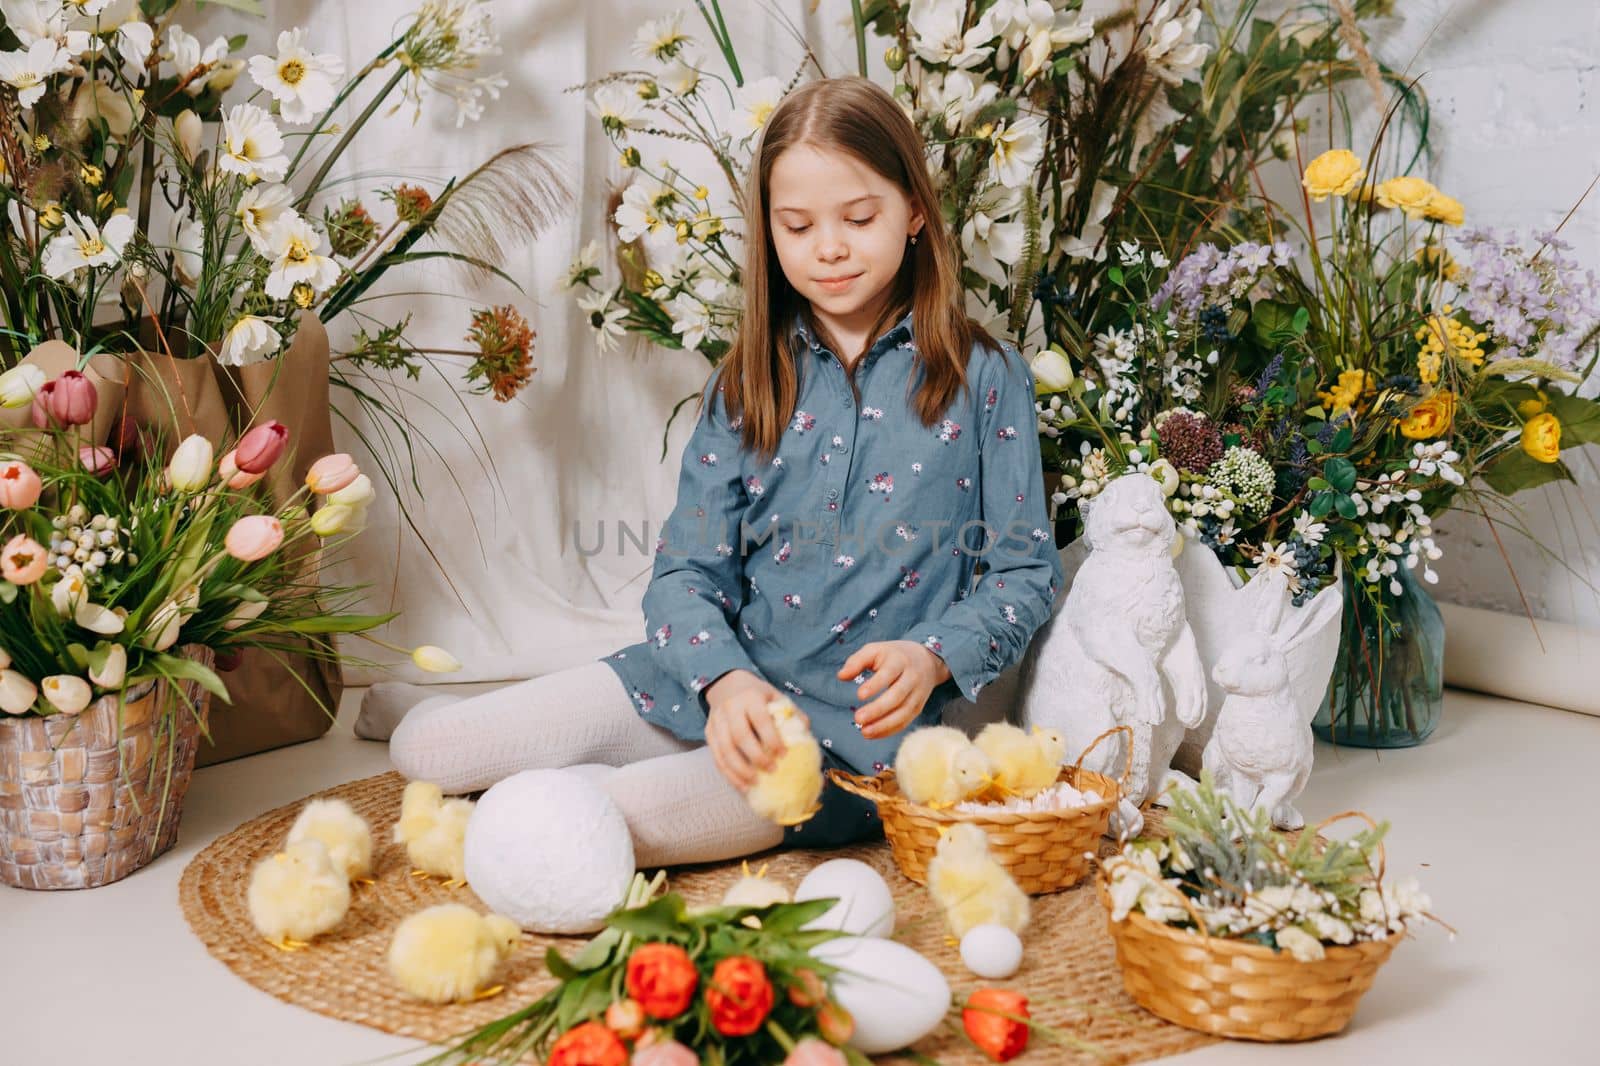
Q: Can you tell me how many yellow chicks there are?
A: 9